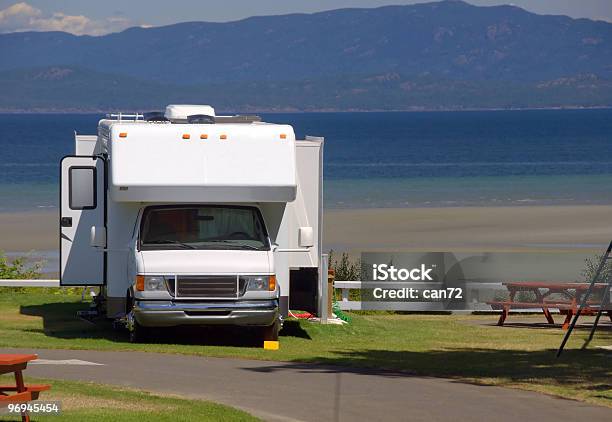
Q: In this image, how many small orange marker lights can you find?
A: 5